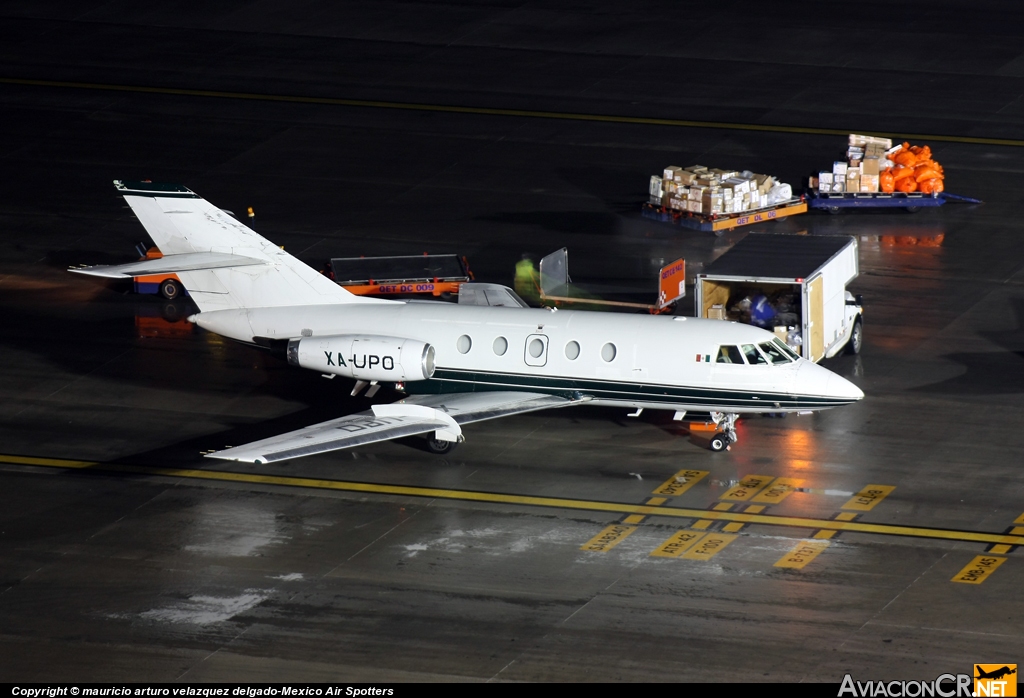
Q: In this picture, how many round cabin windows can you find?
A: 5